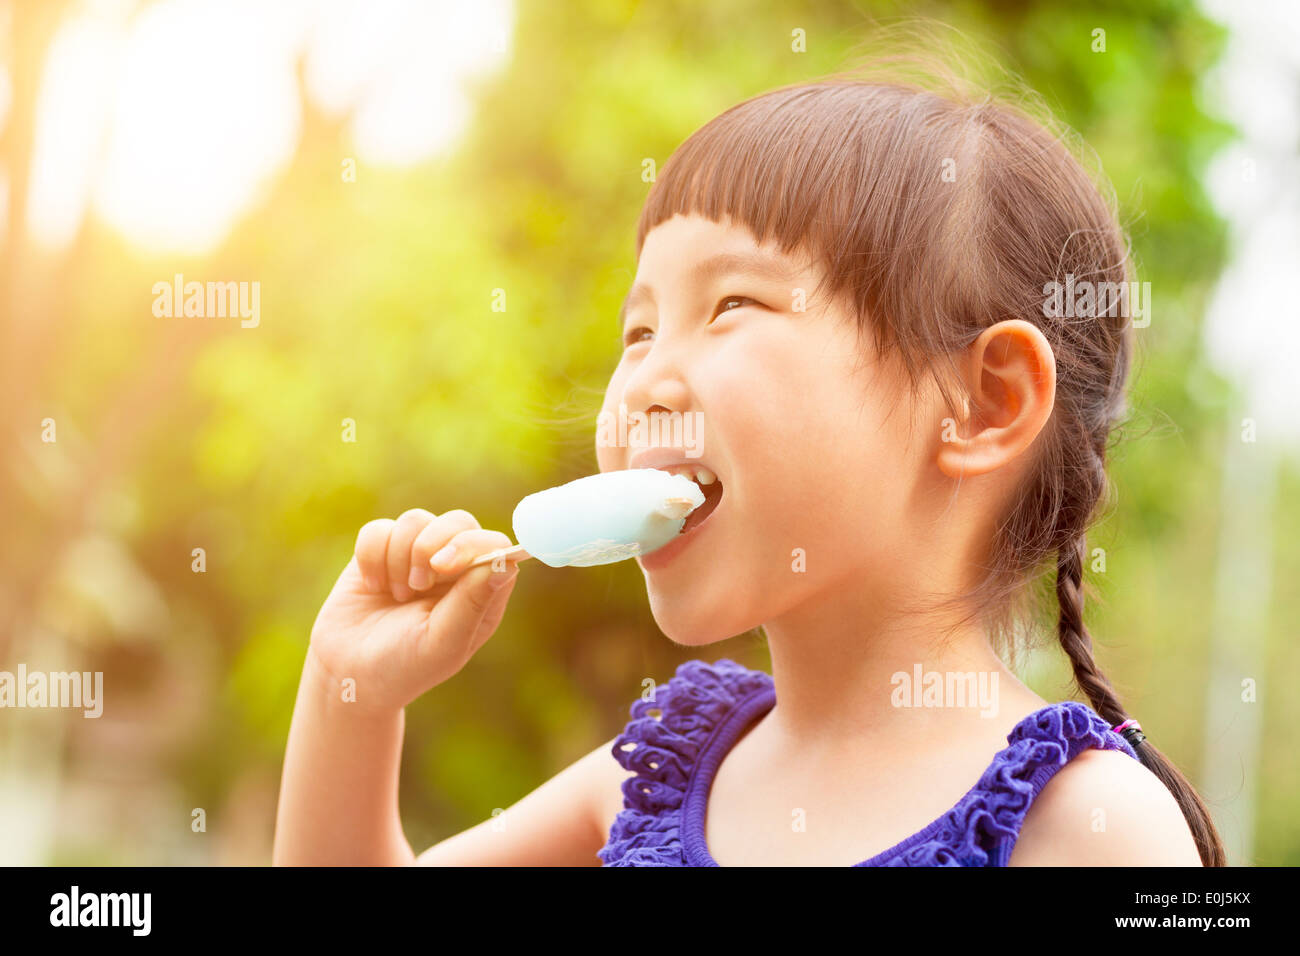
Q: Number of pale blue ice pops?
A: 1